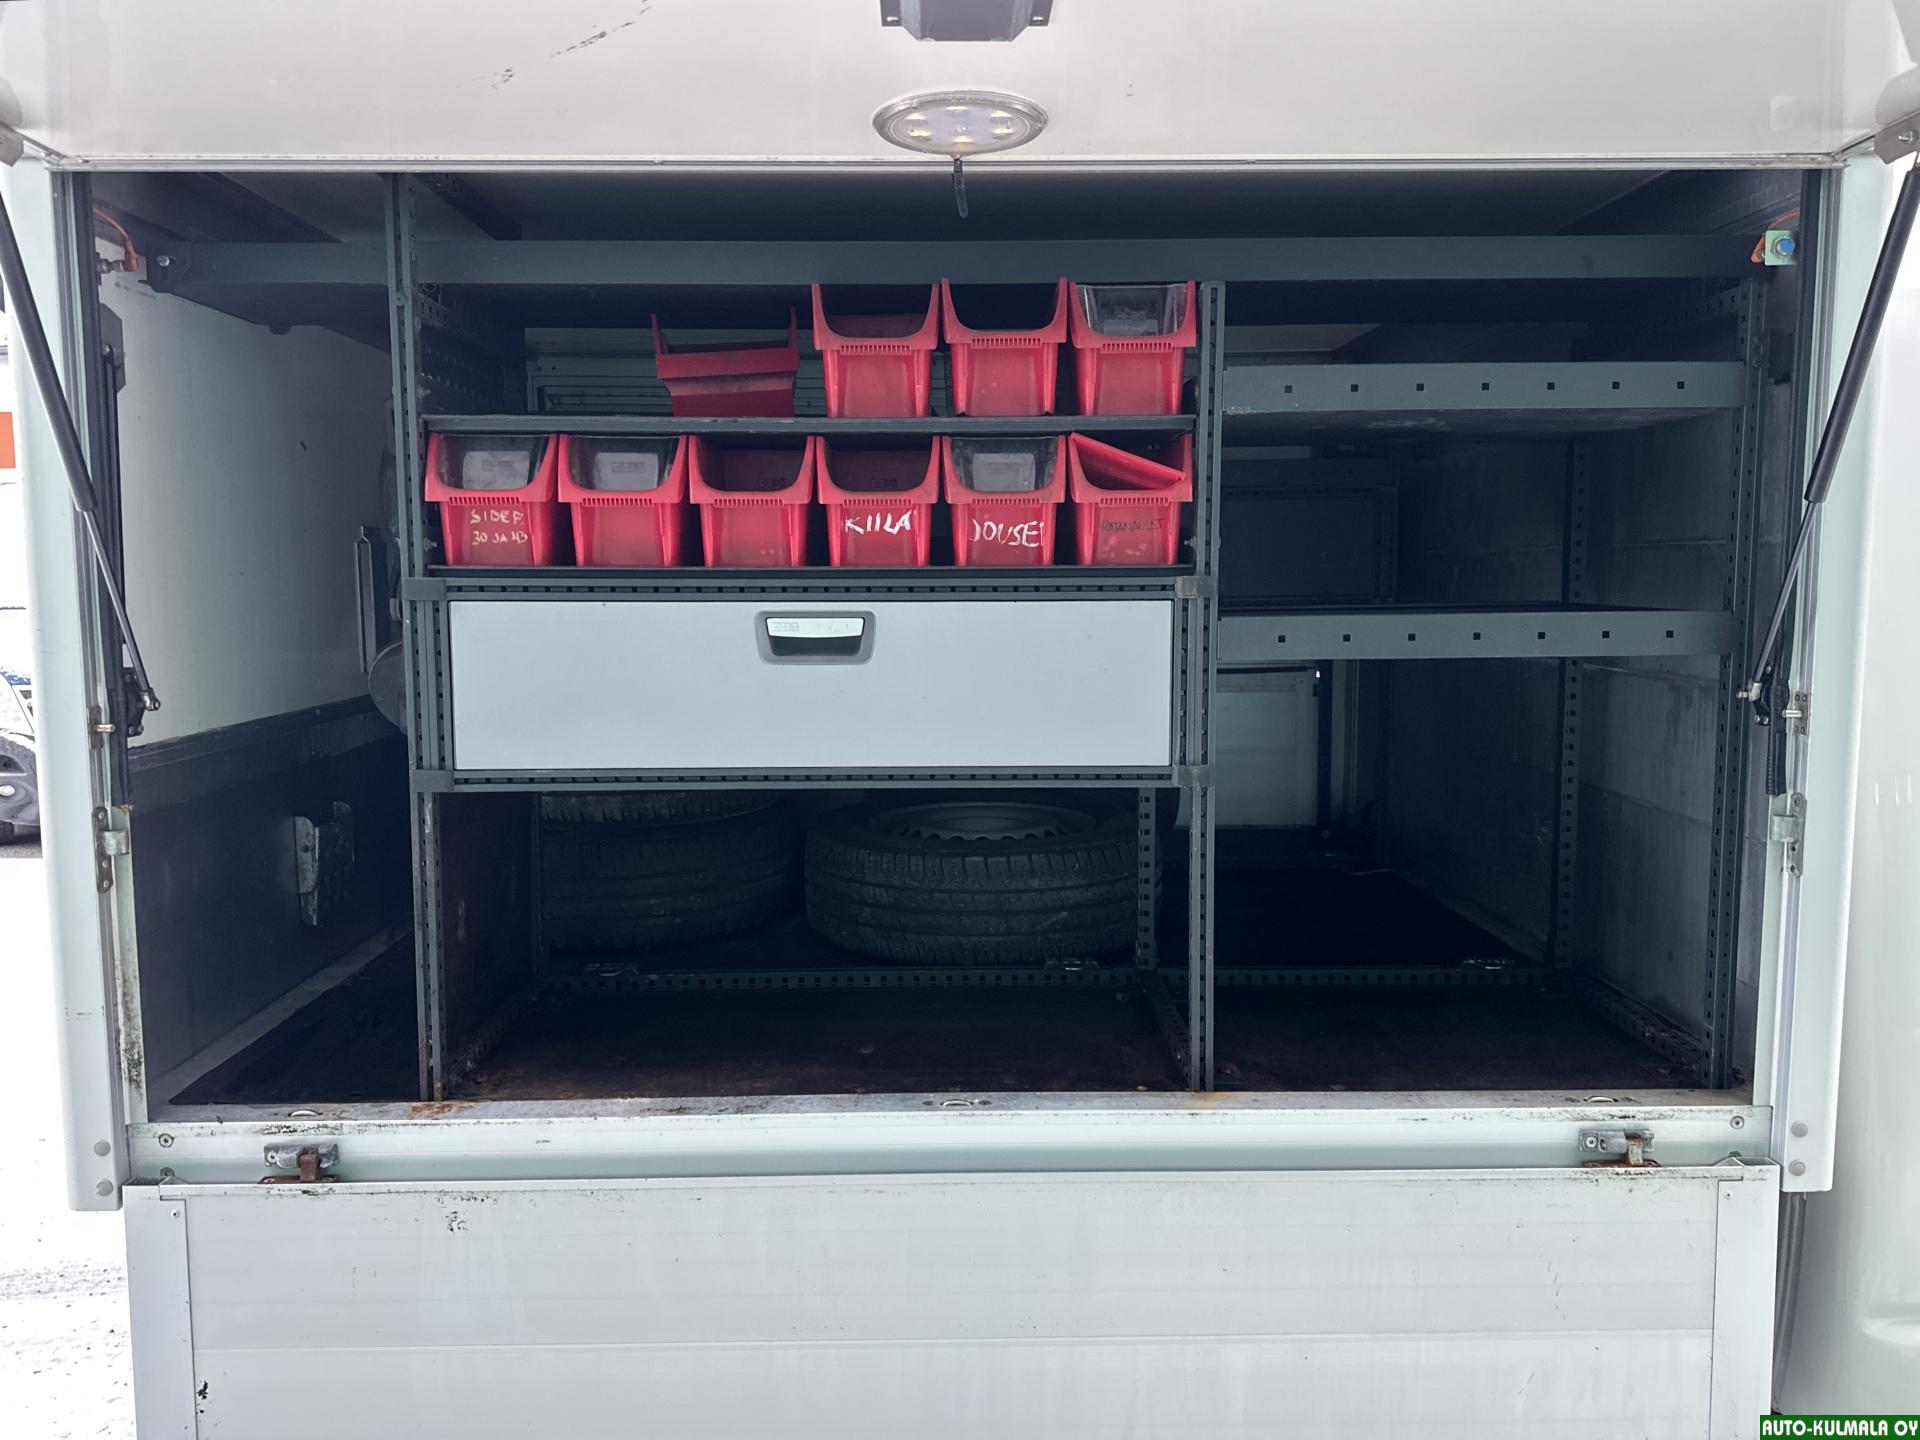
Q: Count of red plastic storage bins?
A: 10